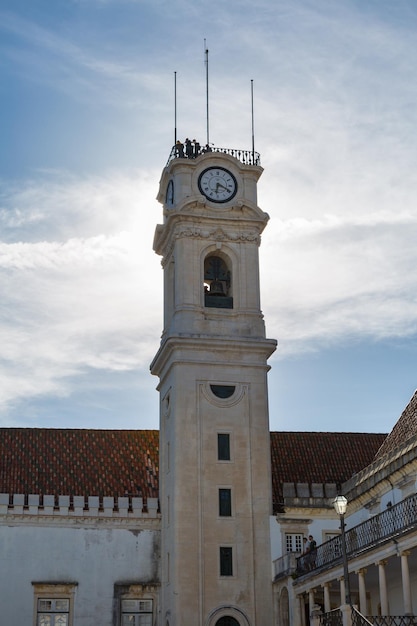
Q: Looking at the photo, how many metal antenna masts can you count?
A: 3